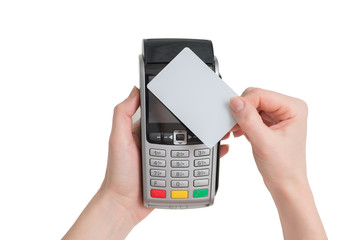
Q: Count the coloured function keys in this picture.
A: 3